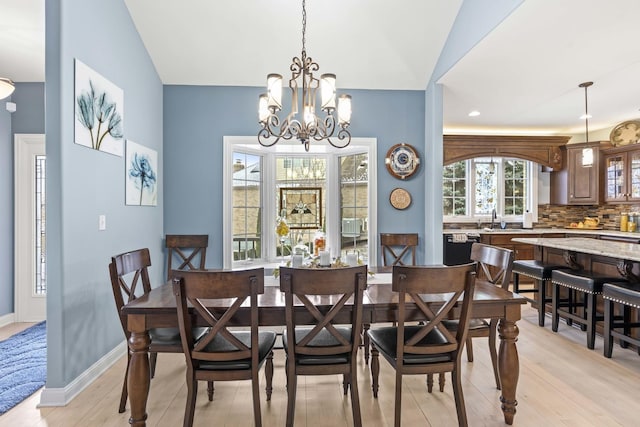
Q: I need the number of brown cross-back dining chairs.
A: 7